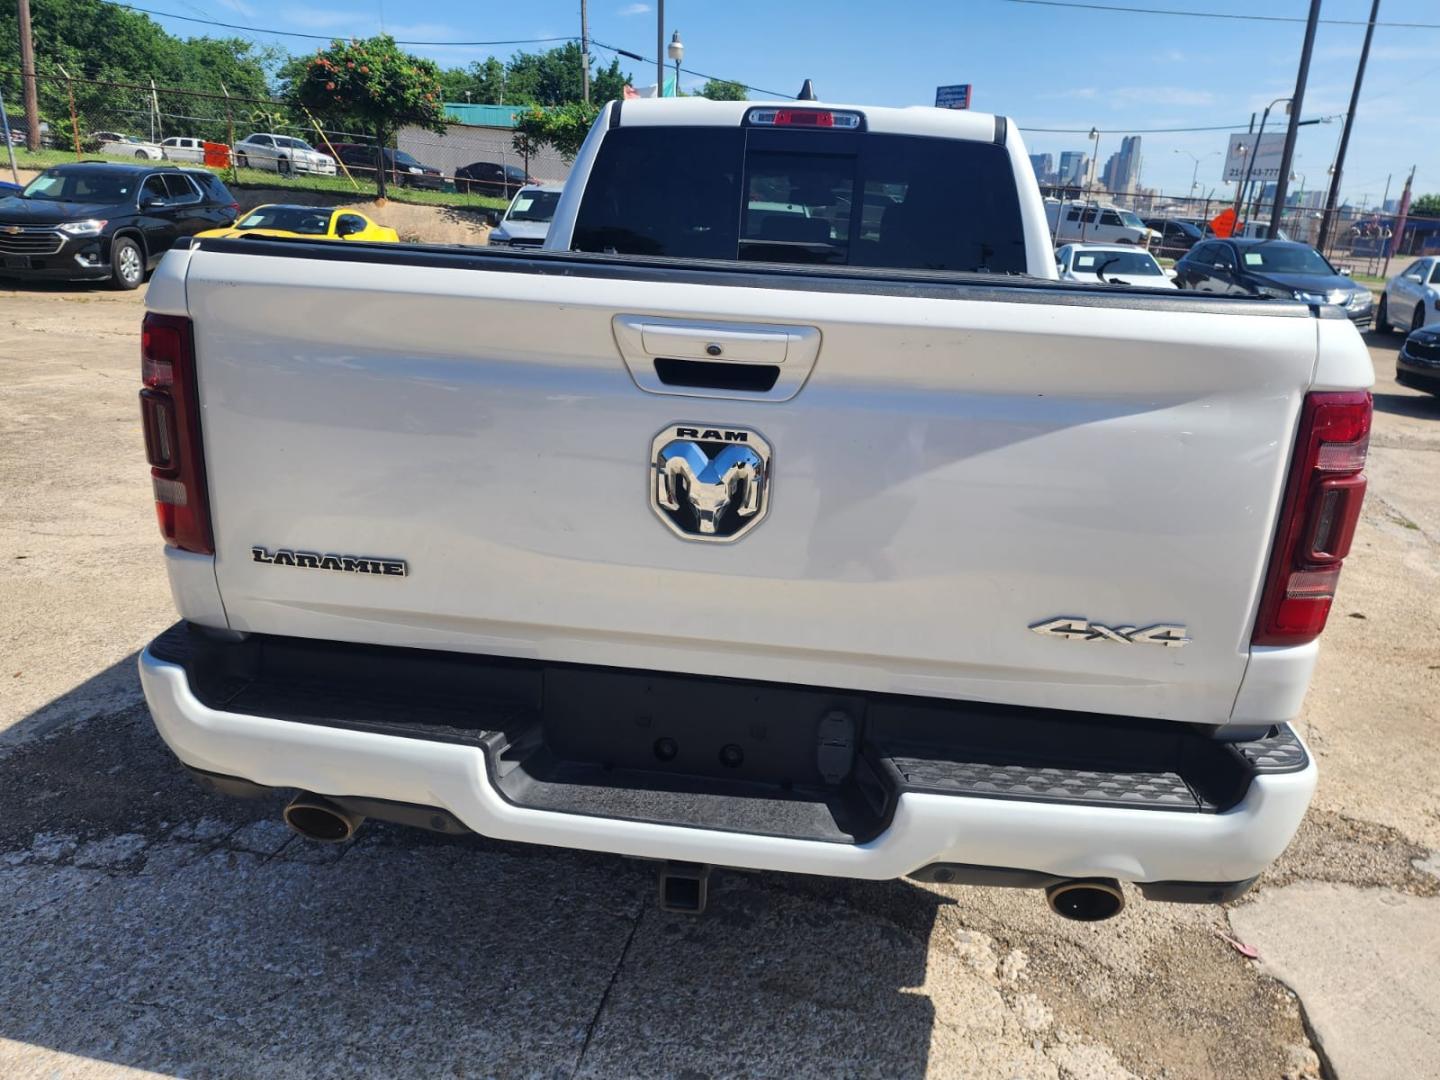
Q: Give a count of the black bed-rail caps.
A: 2